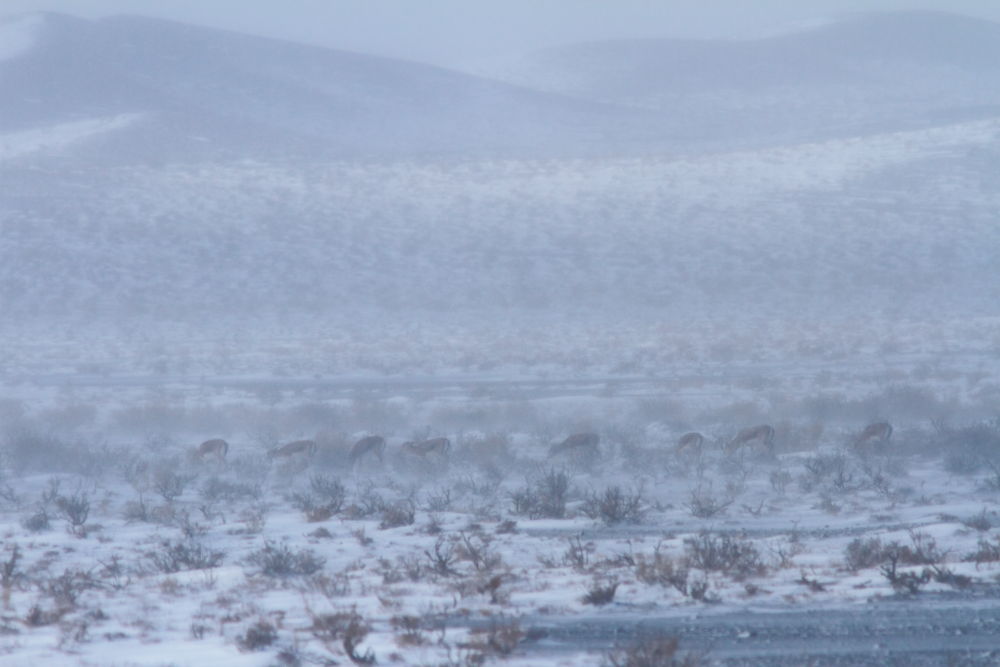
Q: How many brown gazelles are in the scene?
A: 8